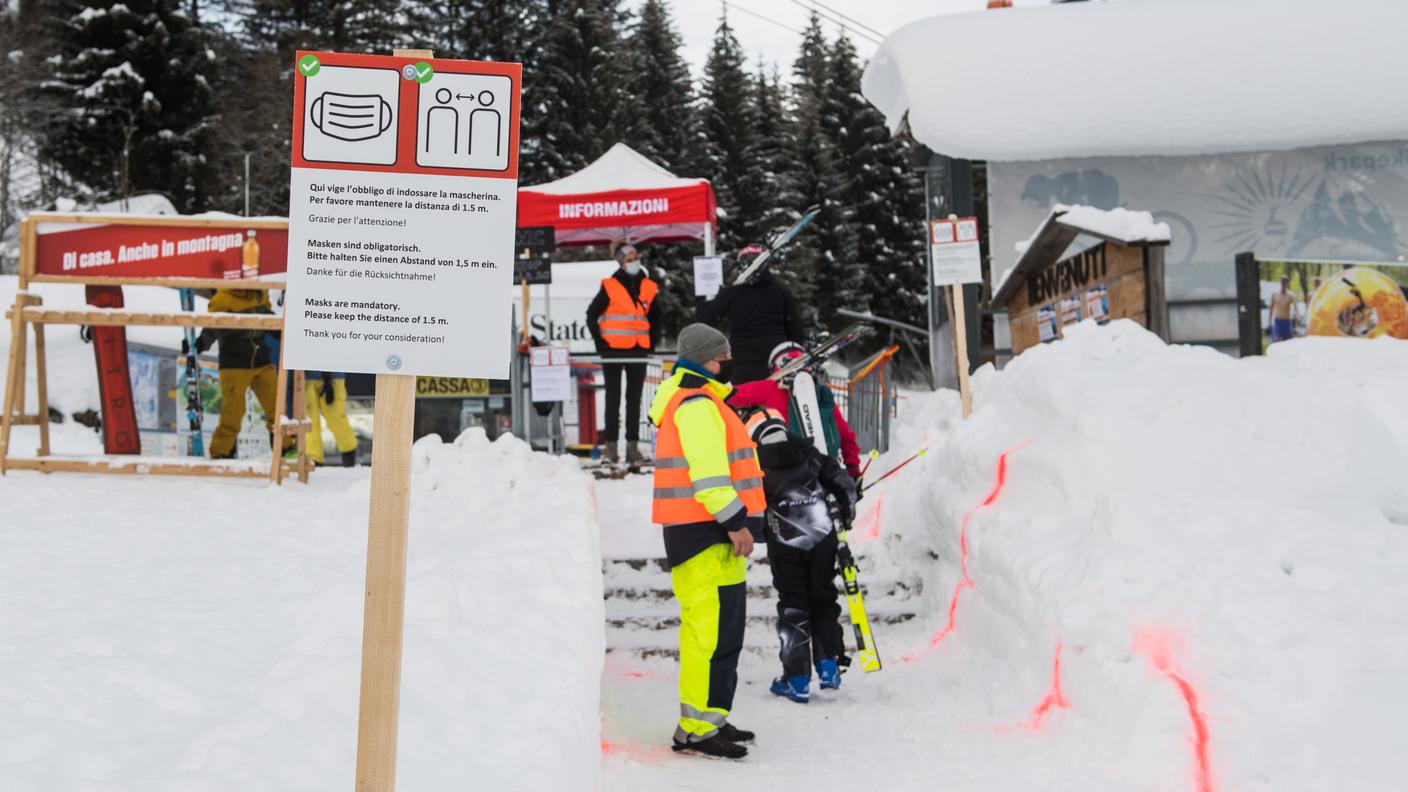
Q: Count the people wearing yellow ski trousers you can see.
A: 3